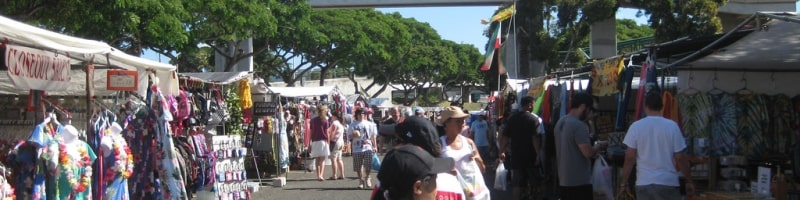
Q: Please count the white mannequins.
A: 2